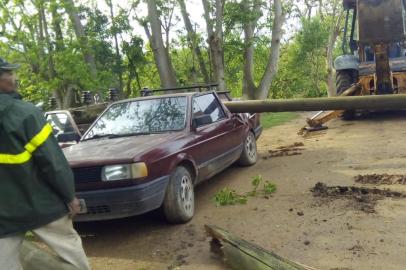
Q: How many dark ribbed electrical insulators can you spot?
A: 3